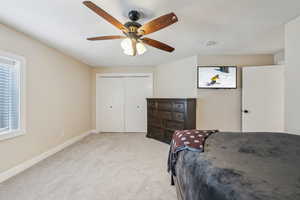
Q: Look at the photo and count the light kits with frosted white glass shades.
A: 1